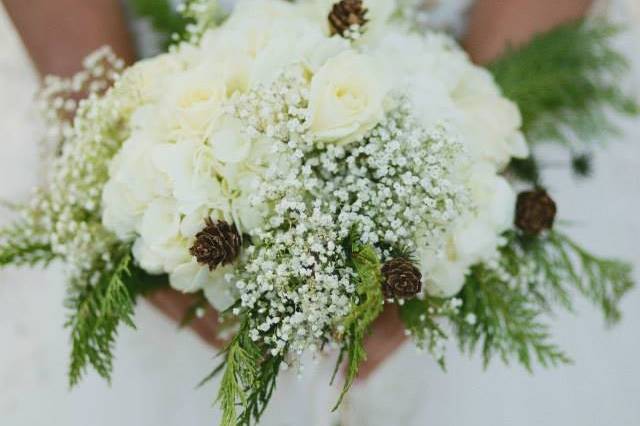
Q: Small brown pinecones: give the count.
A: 4